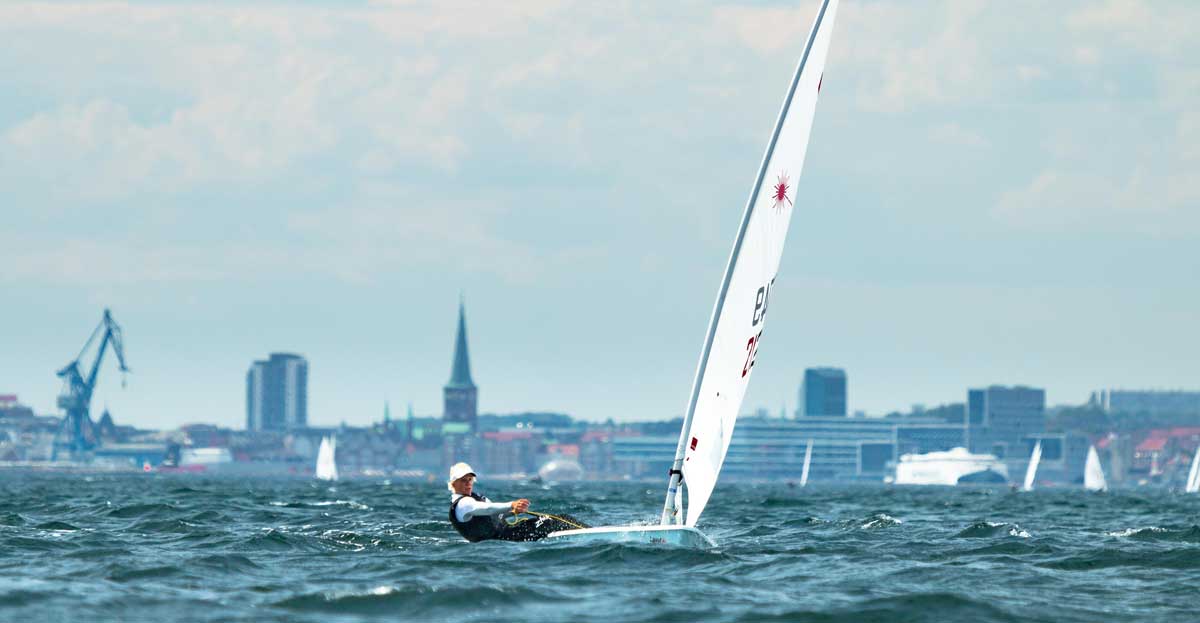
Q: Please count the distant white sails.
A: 5